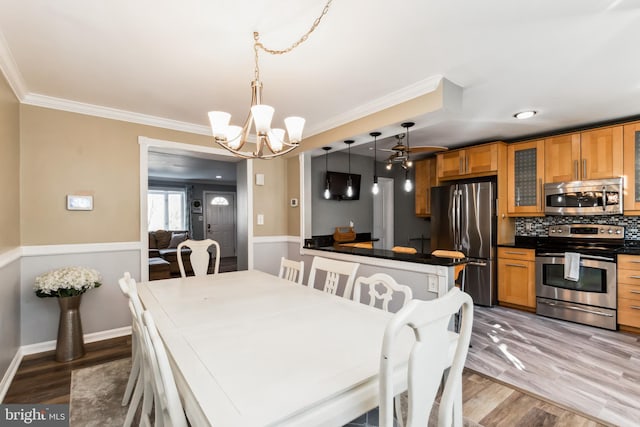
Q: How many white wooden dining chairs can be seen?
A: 8